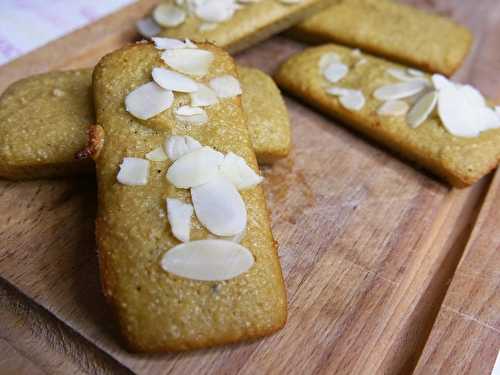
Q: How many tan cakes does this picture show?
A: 5